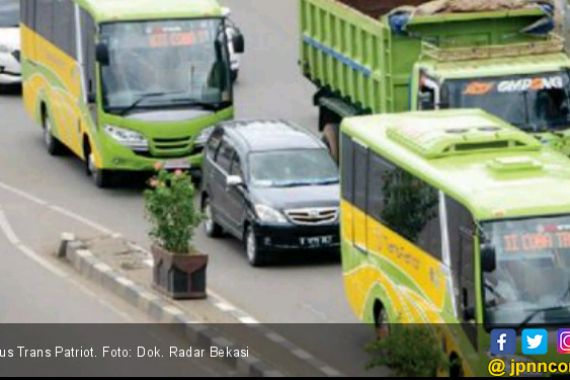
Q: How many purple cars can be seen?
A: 0